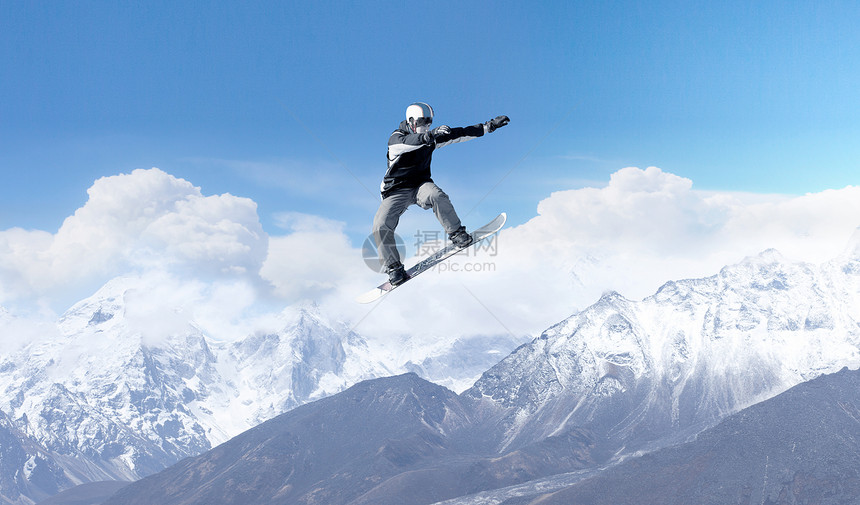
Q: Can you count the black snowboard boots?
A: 2